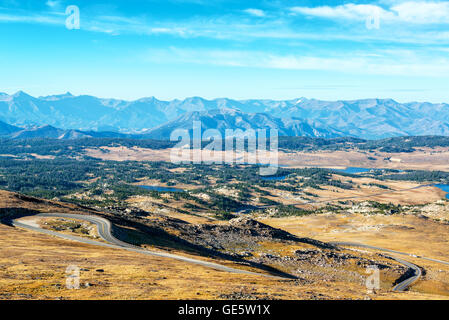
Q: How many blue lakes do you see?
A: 4